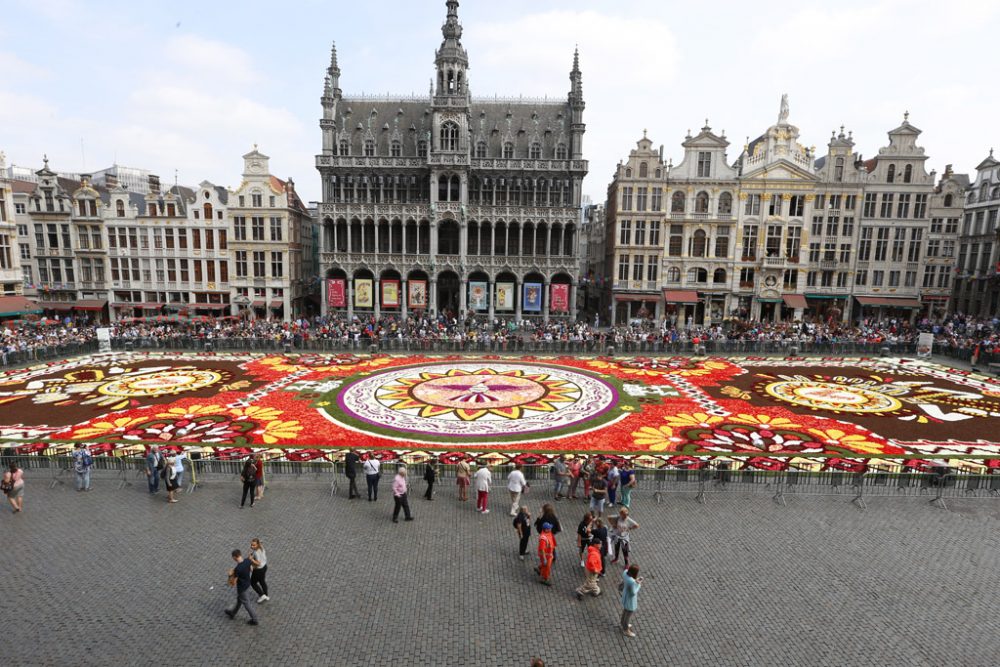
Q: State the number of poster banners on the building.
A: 8